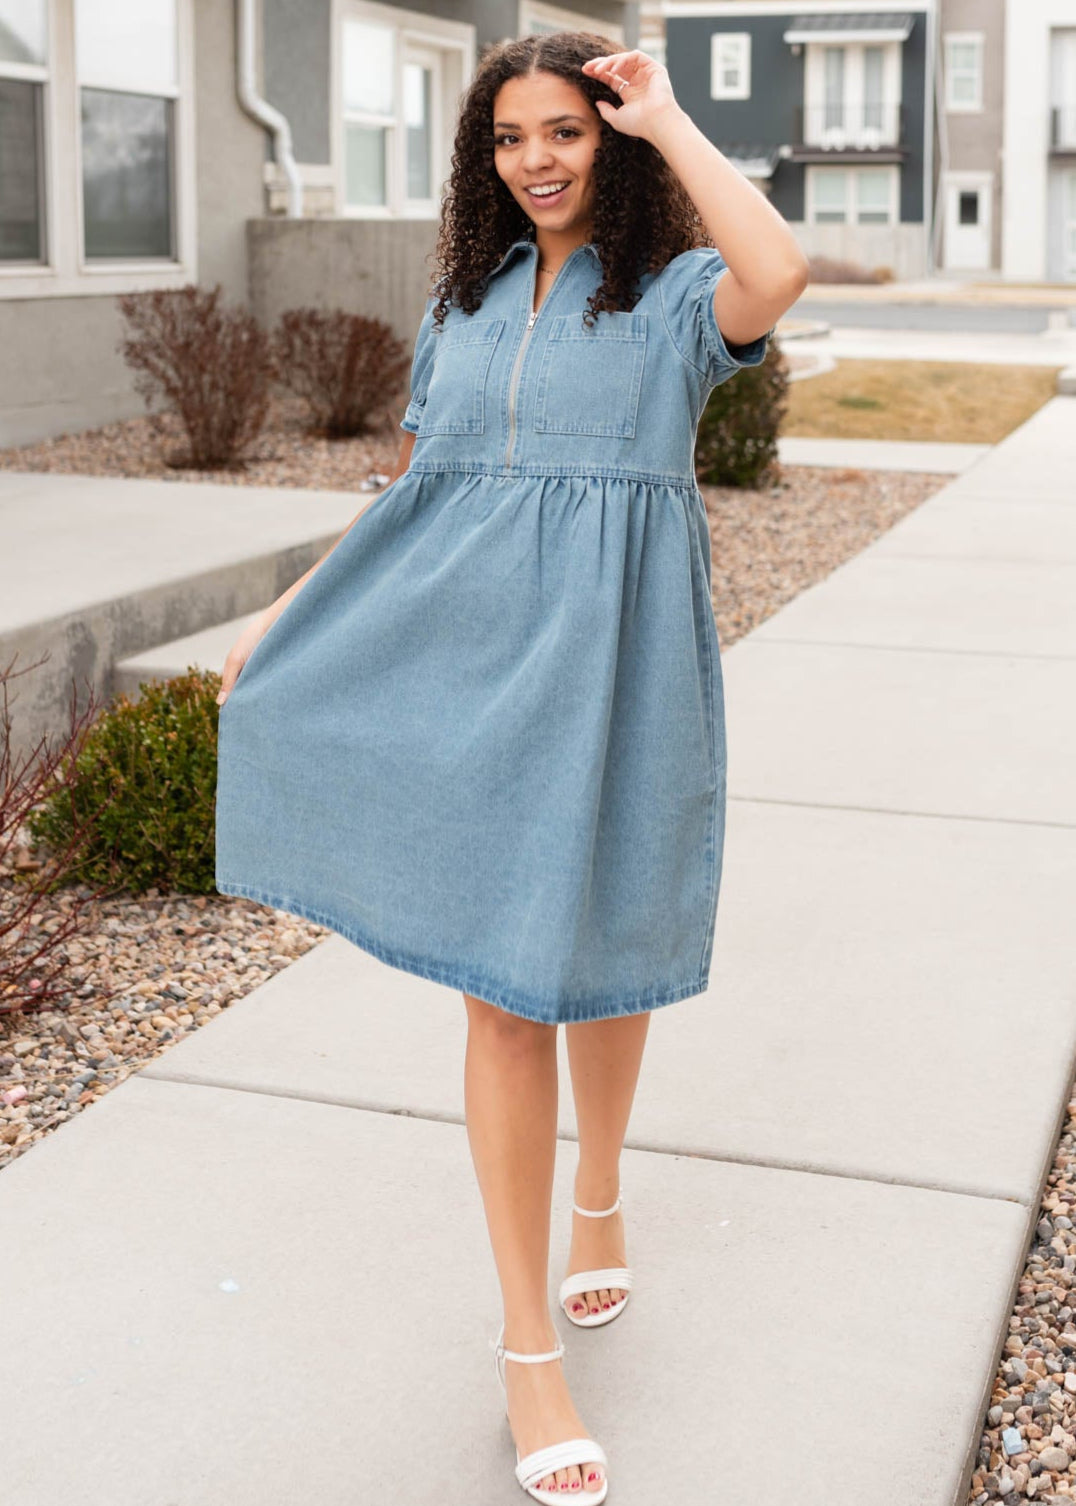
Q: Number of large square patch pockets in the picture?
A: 2